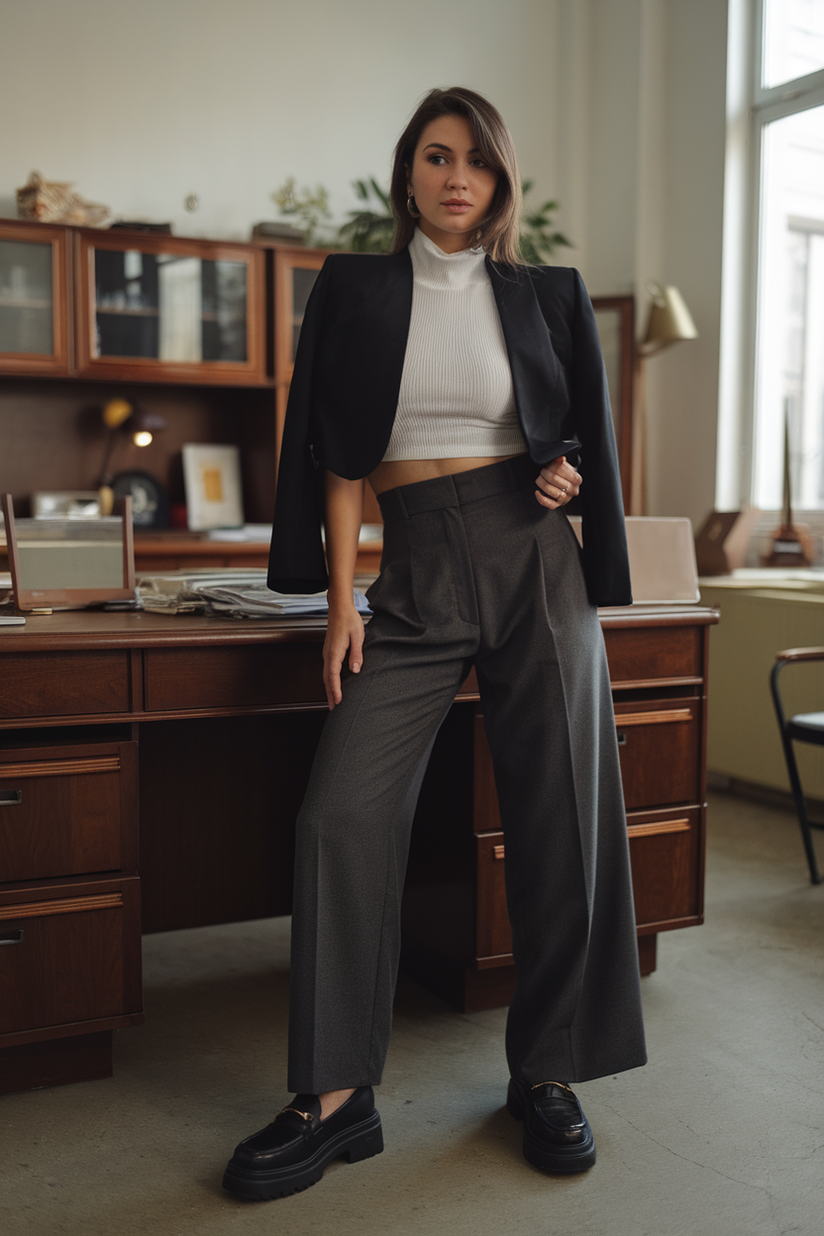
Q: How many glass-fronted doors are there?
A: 3